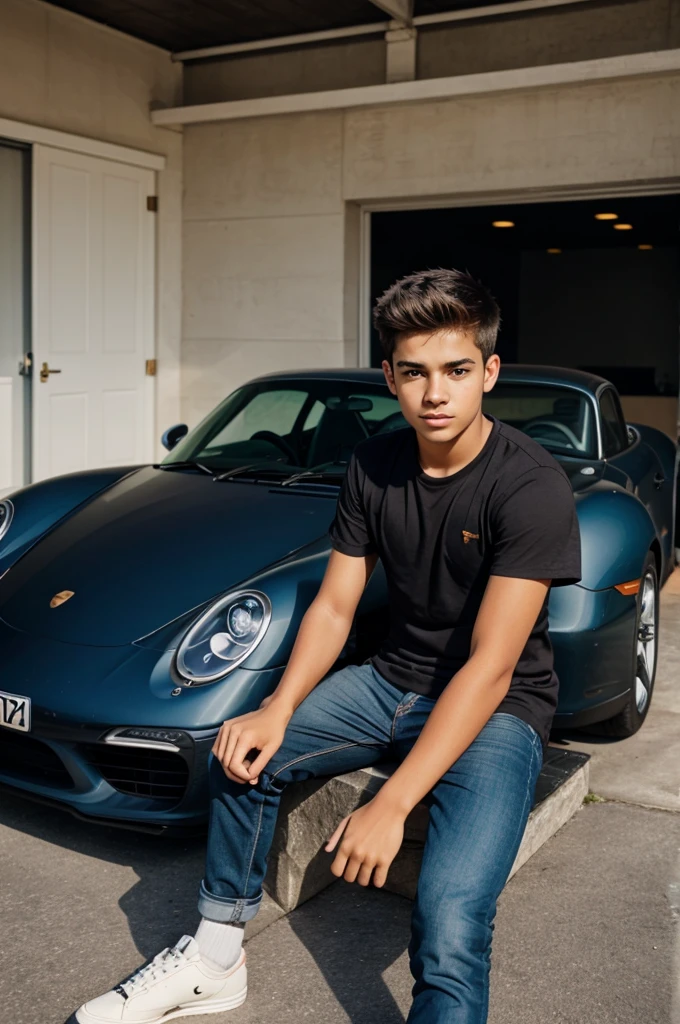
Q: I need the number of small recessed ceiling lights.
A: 5